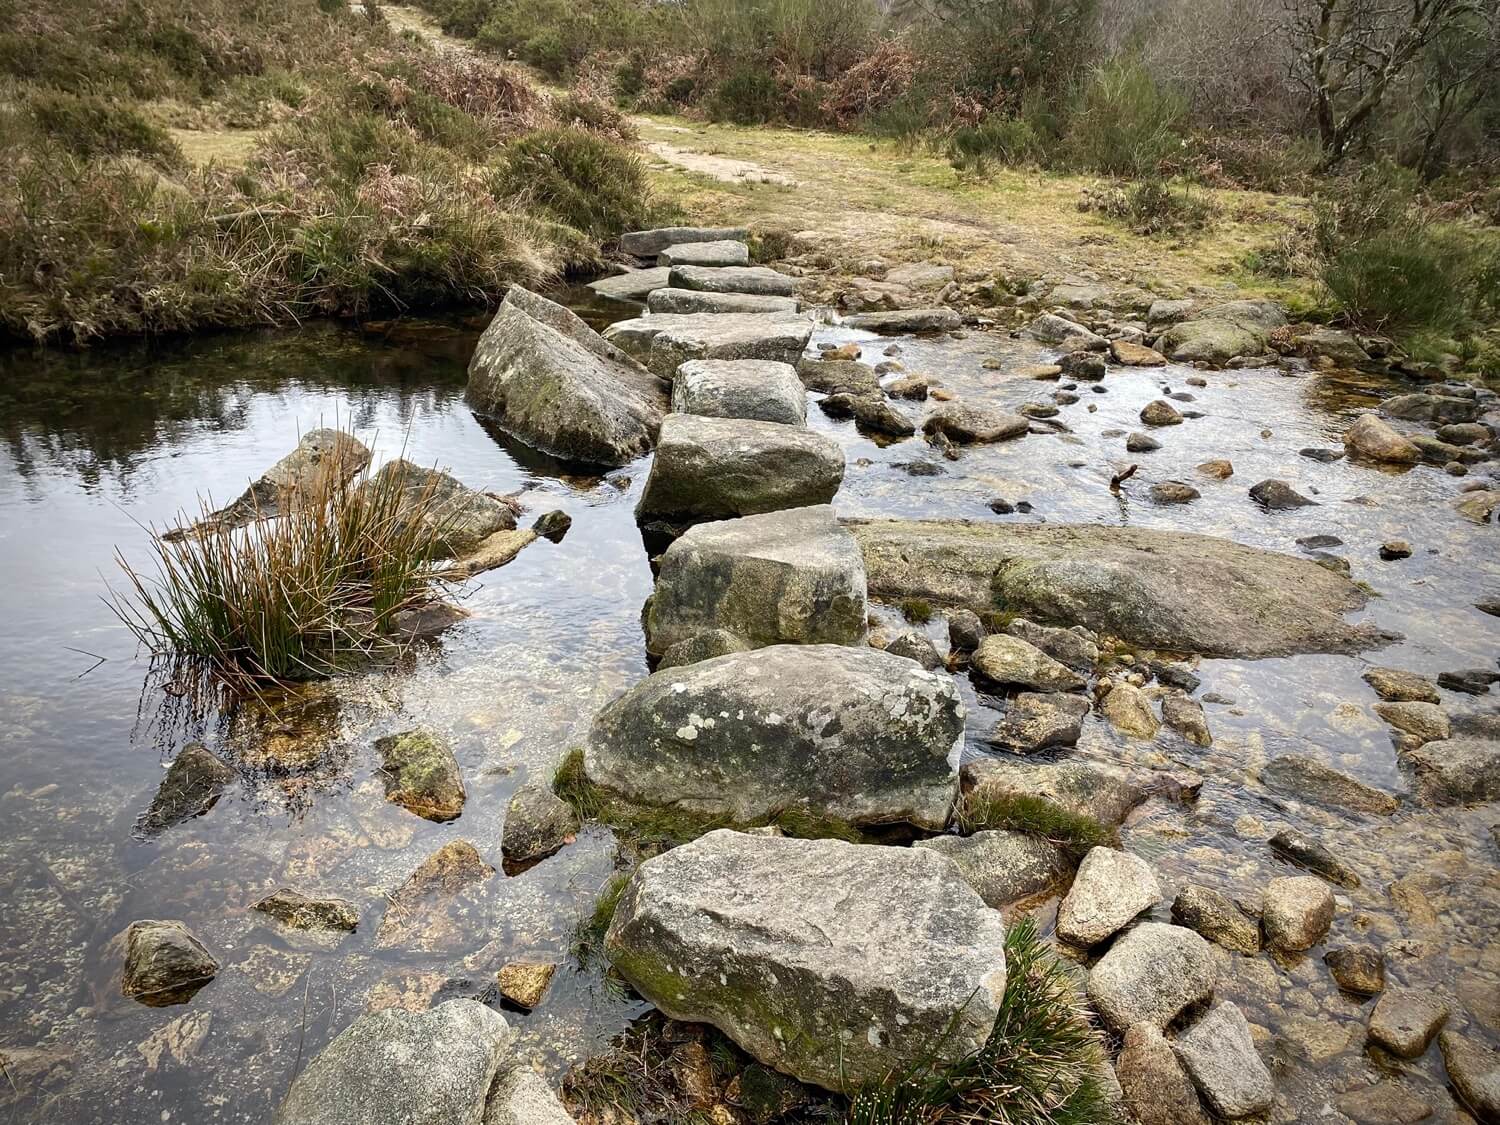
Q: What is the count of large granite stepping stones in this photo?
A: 10